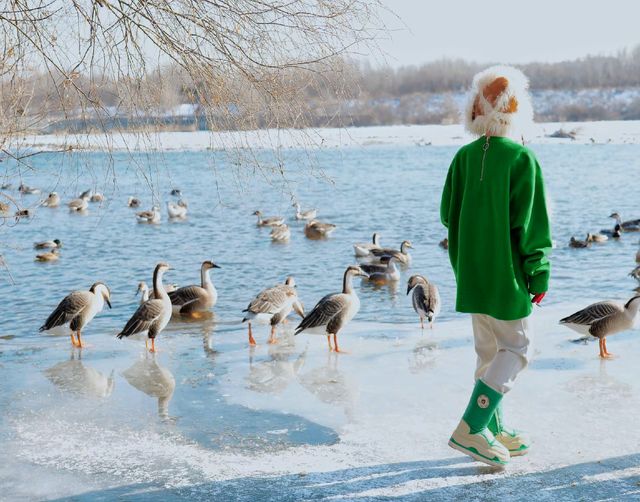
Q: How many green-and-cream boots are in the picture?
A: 2